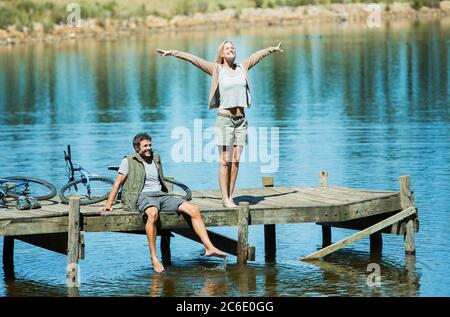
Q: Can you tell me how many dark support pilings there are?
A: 5